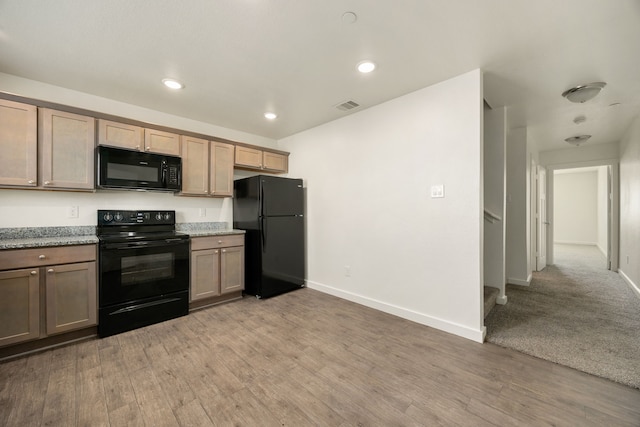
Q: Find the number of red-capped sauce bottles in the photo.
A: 0